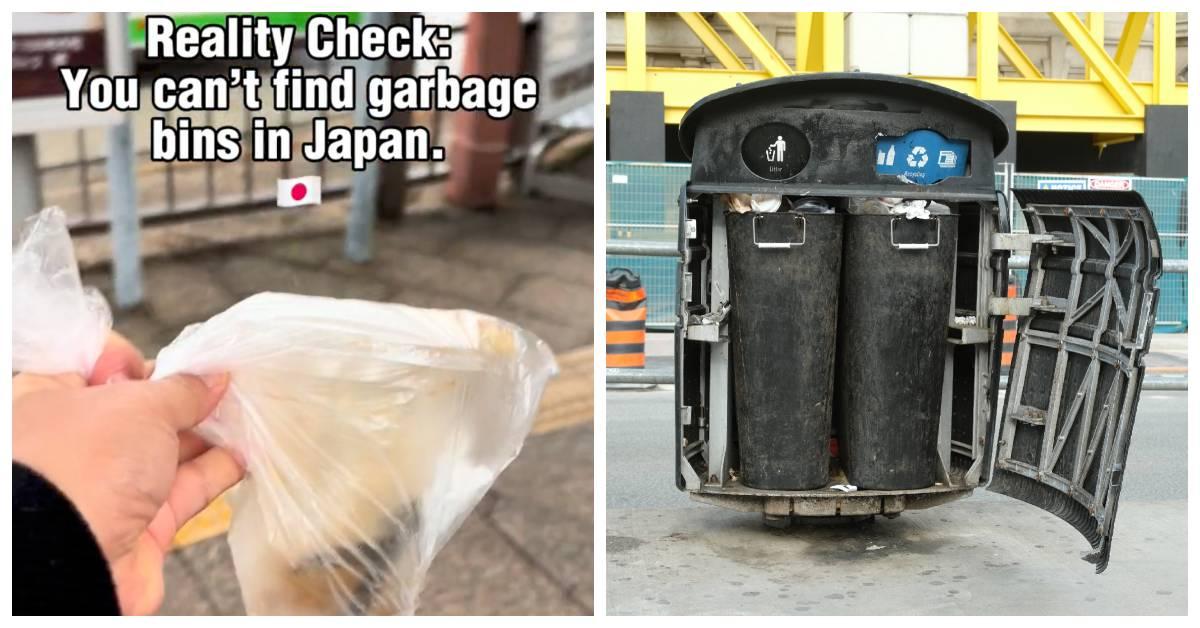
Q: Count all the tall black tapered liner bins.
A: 2